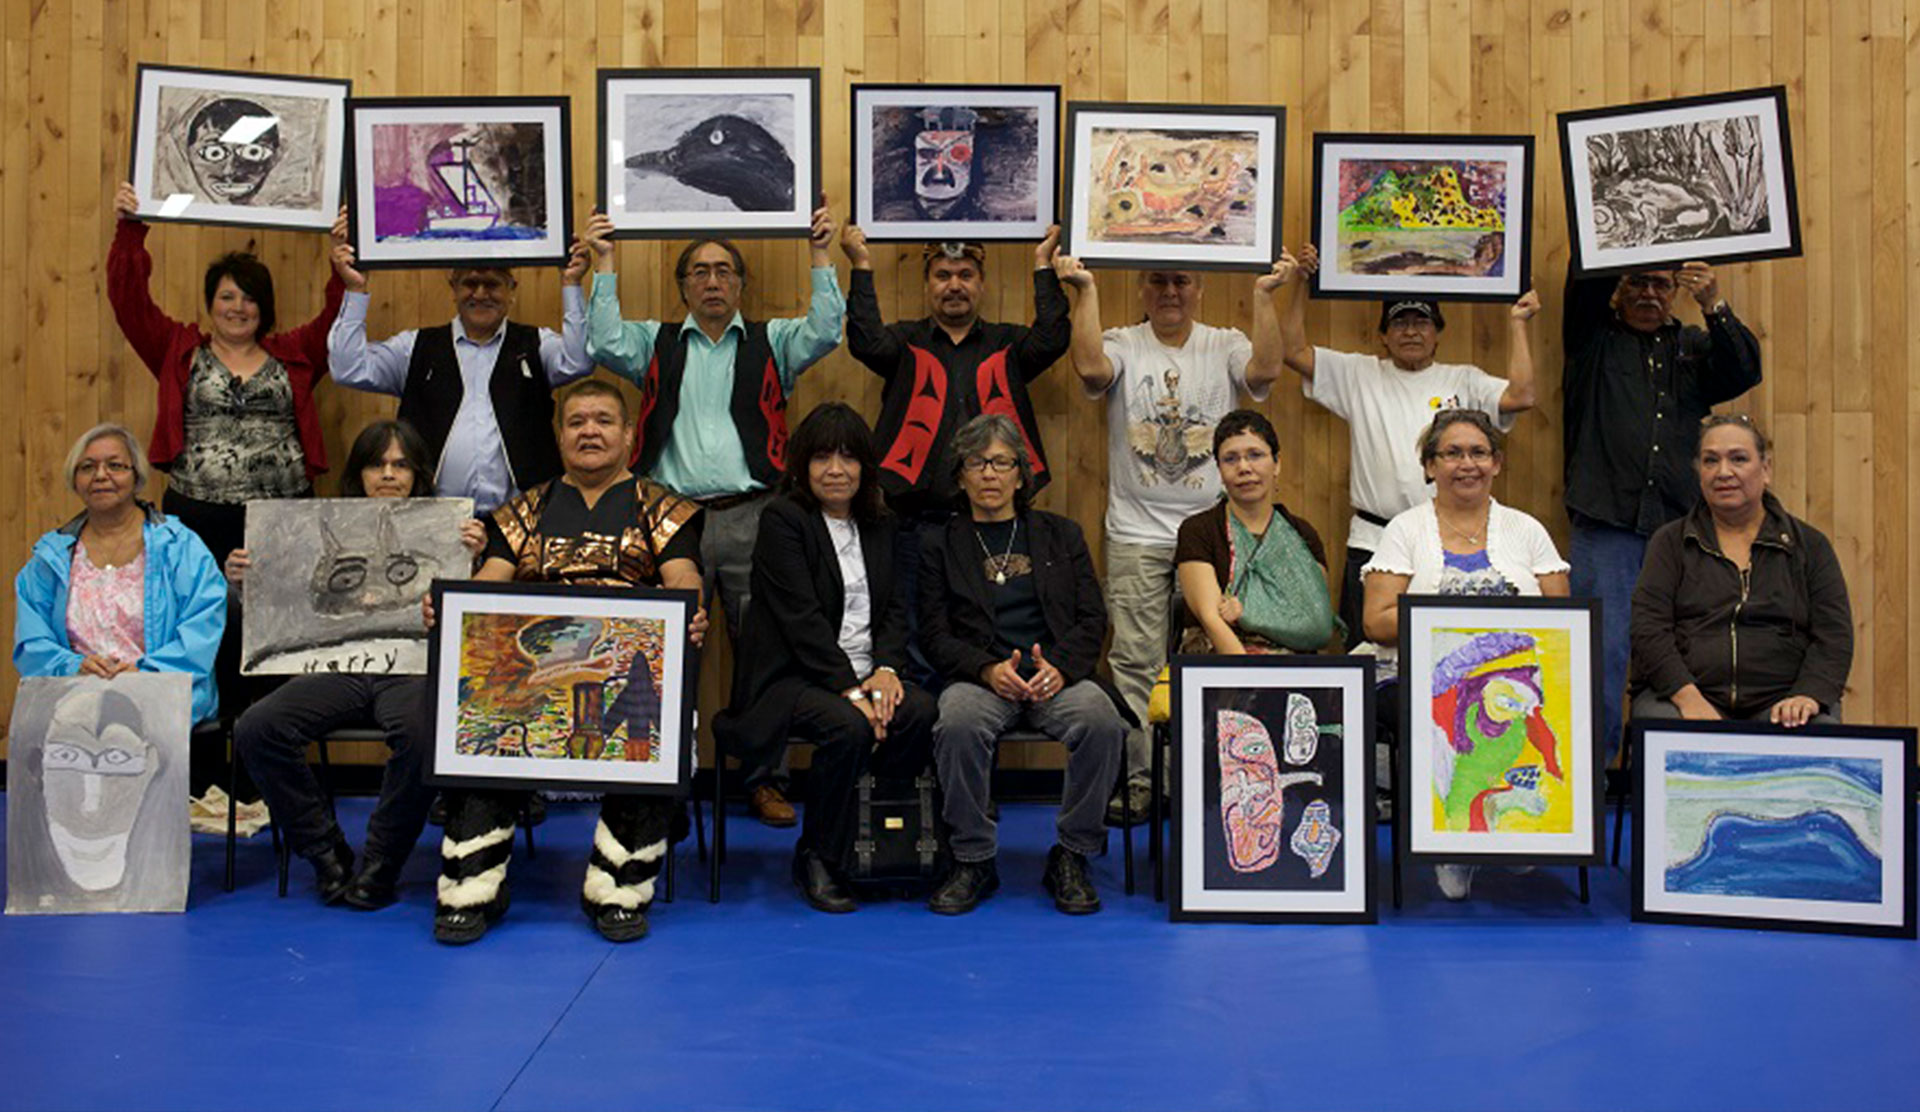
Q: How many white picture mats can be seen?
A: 11